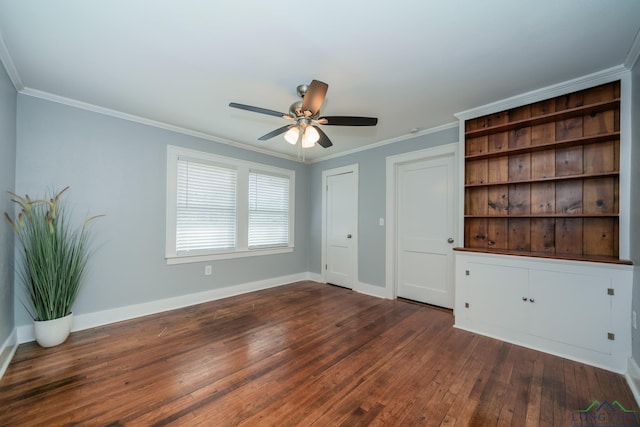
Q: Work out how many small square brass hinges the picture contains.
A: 4